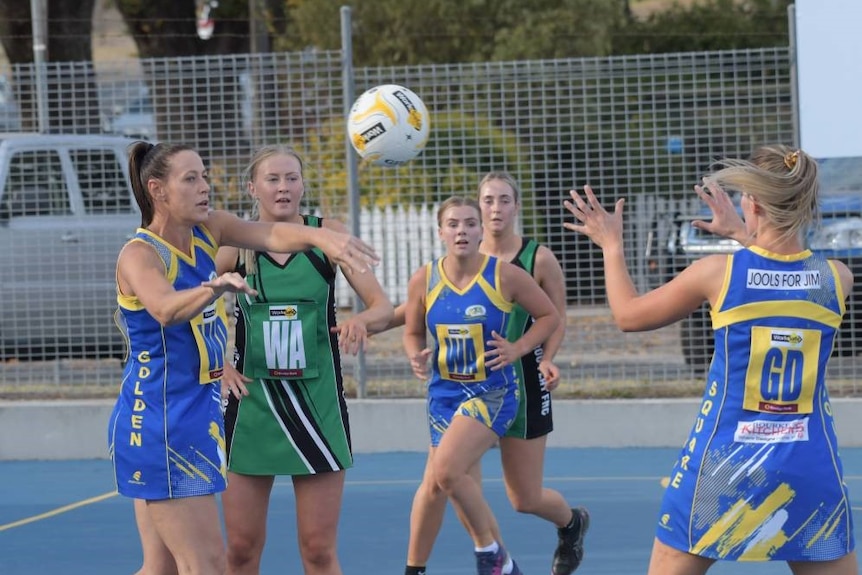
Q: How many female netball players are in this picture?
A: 5